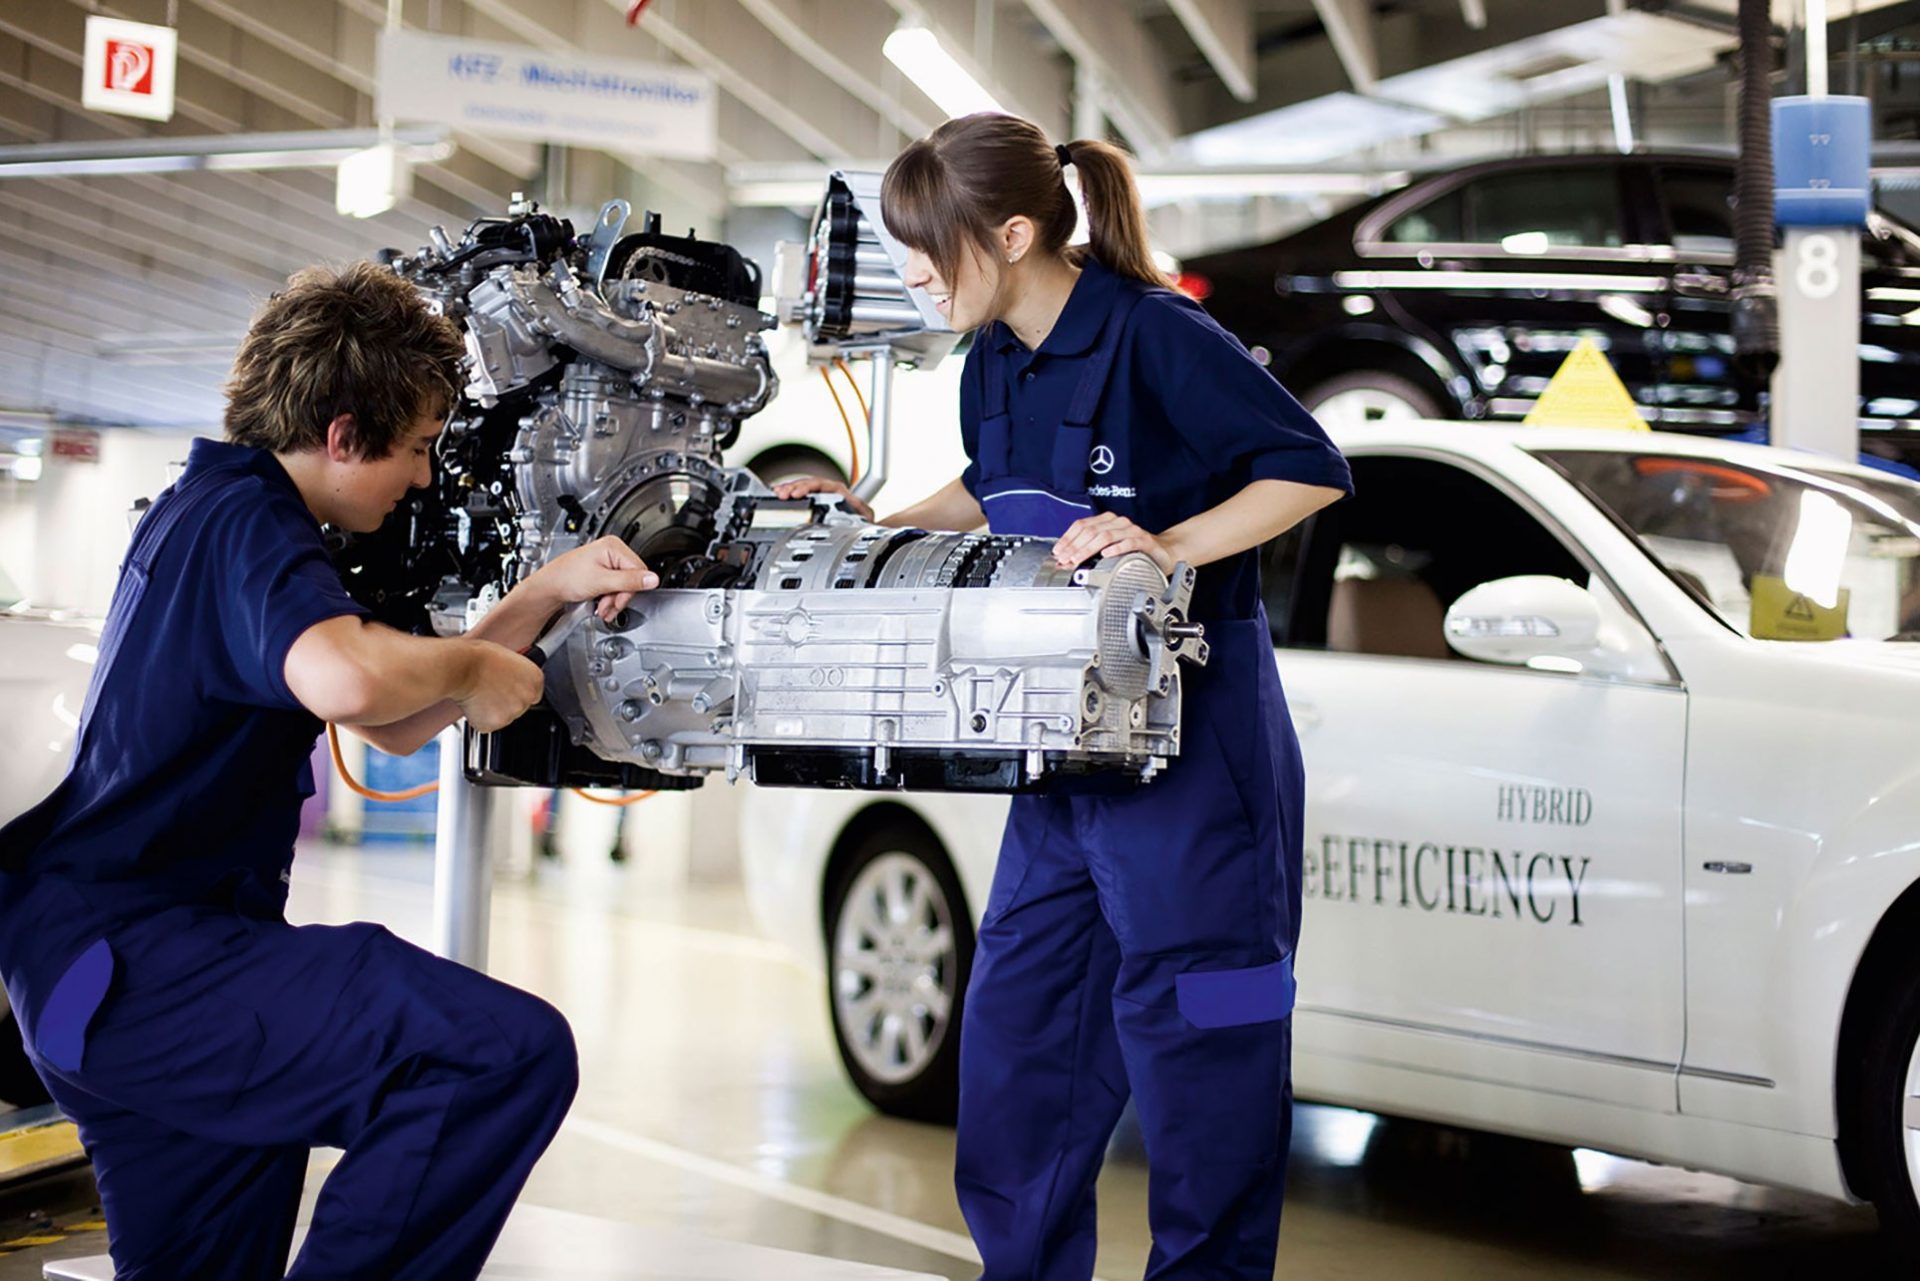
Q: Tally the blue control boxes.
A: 1